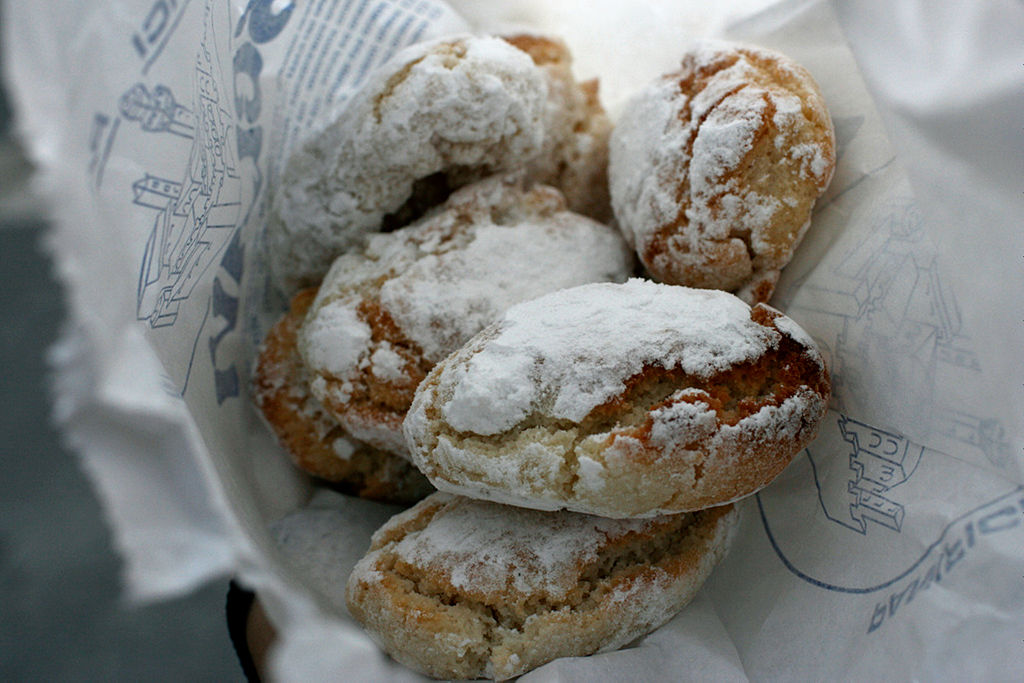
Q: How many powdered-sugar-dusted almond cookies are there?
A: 7